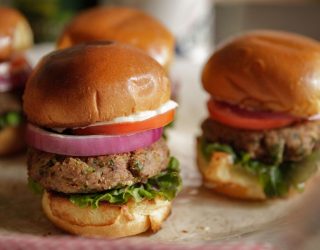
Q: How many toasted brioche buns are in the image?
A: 4